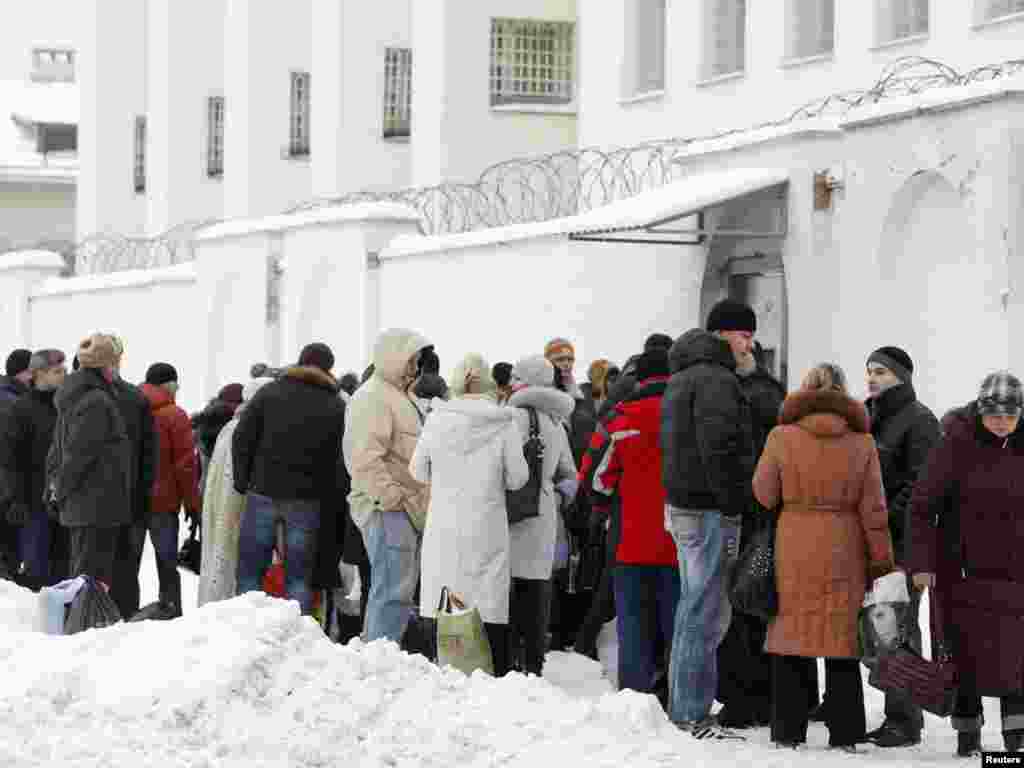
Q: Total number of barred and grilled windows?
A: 5